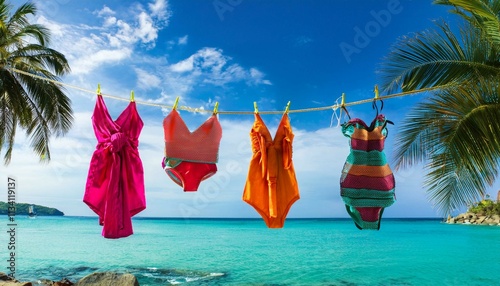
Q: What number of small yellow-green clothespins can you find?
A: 8